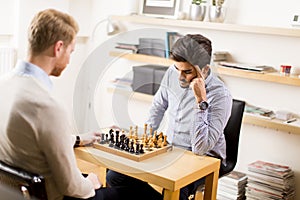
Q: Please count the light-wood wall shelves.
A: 3